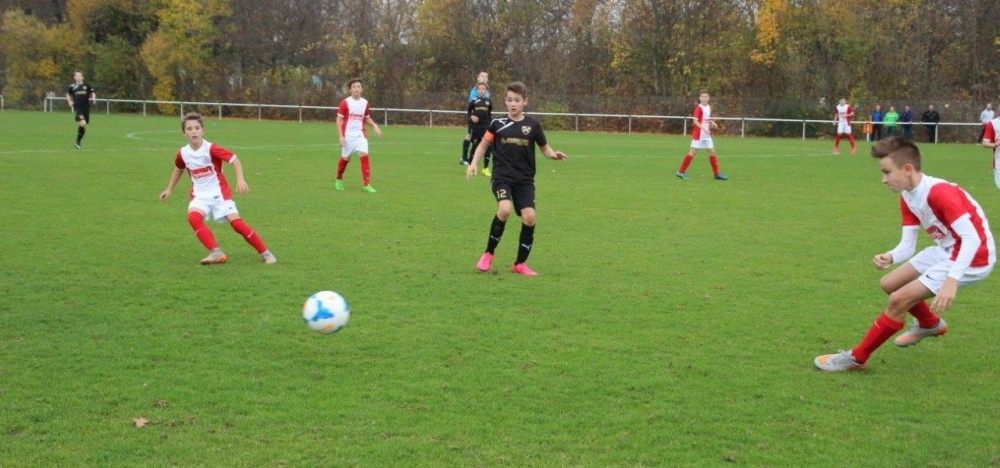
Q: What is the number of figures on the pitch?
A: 10